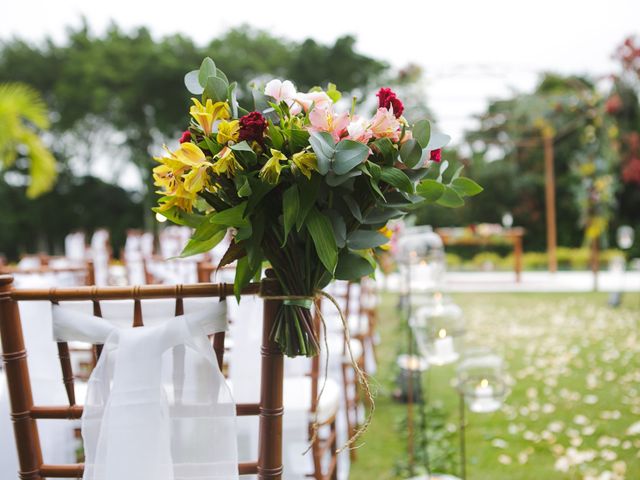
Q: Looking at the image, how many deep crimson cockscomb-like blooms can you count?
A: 4